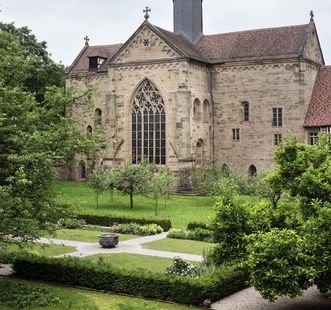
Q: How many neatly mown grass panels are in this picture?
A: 4